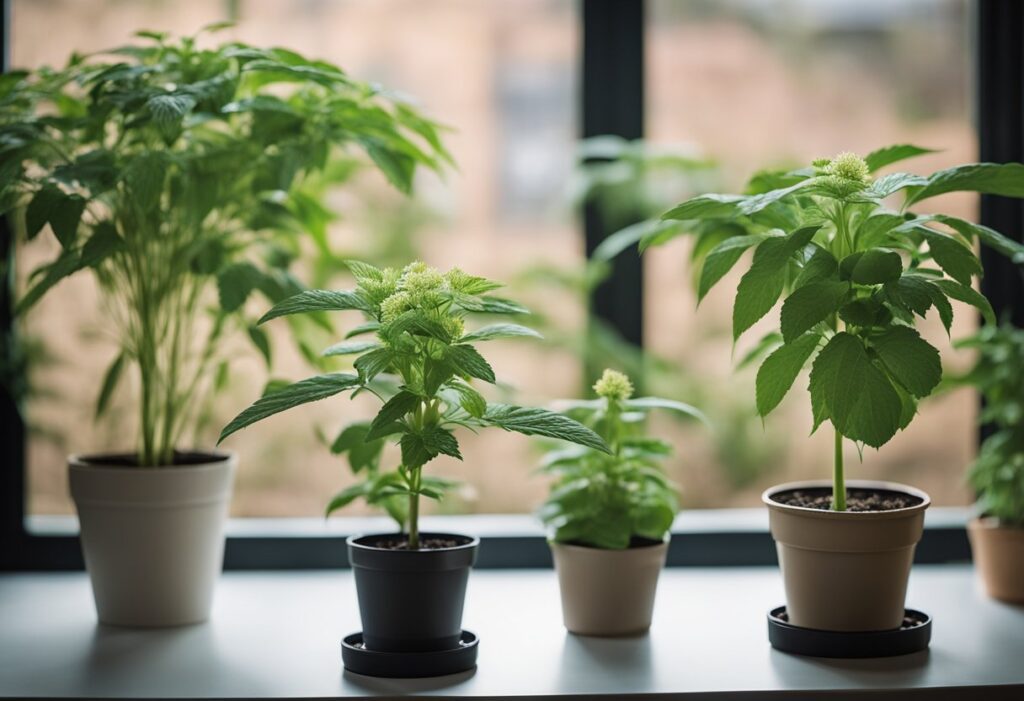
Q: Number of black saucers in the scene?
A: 2